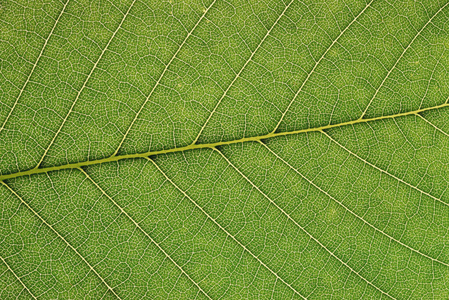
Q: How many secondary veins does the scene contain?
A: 14